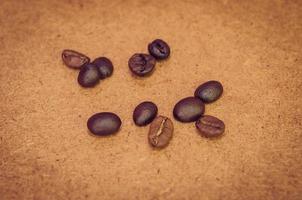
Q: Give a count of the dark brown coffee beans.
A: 8